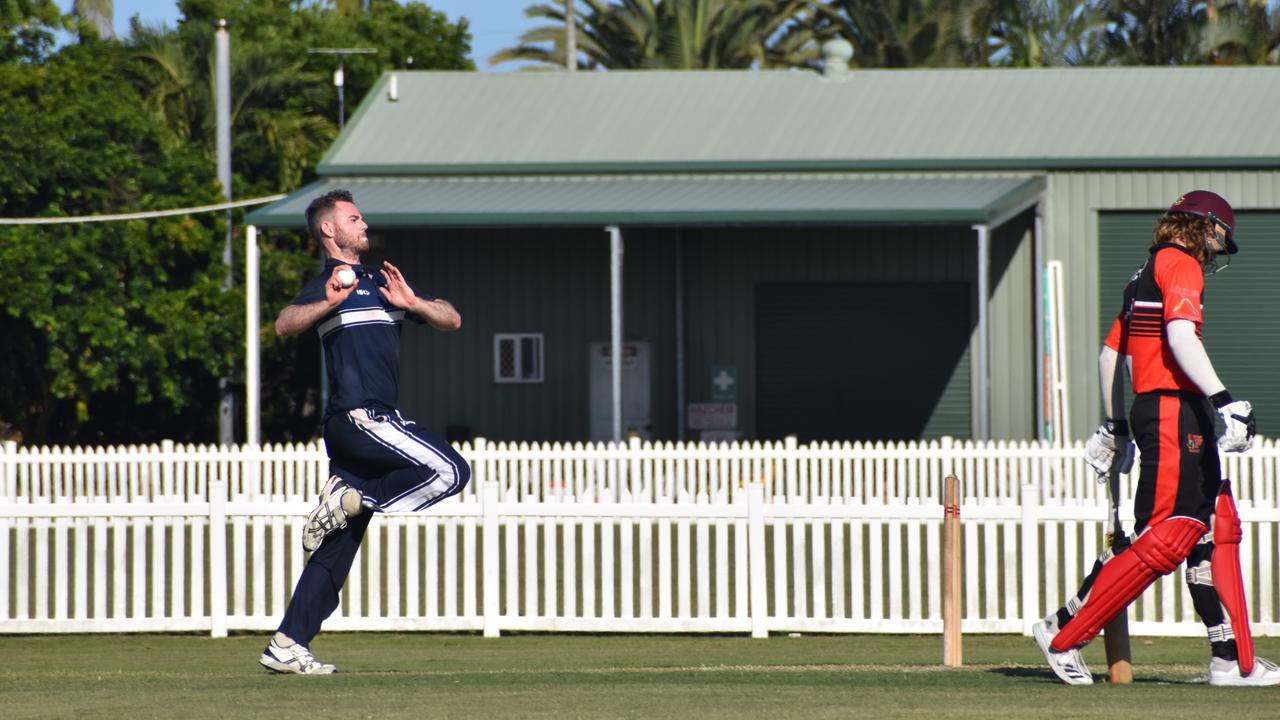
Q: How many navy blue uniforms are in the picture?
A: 1